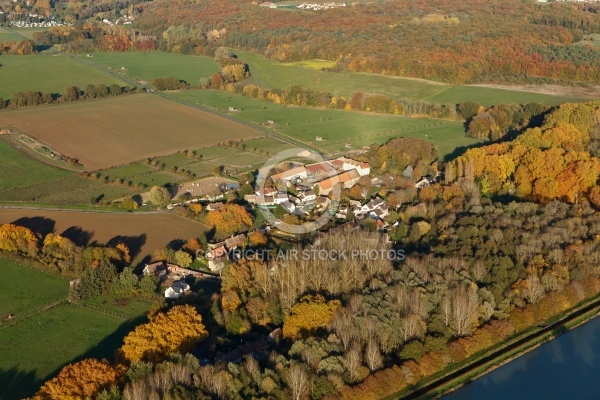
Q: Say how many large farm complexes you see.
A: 1